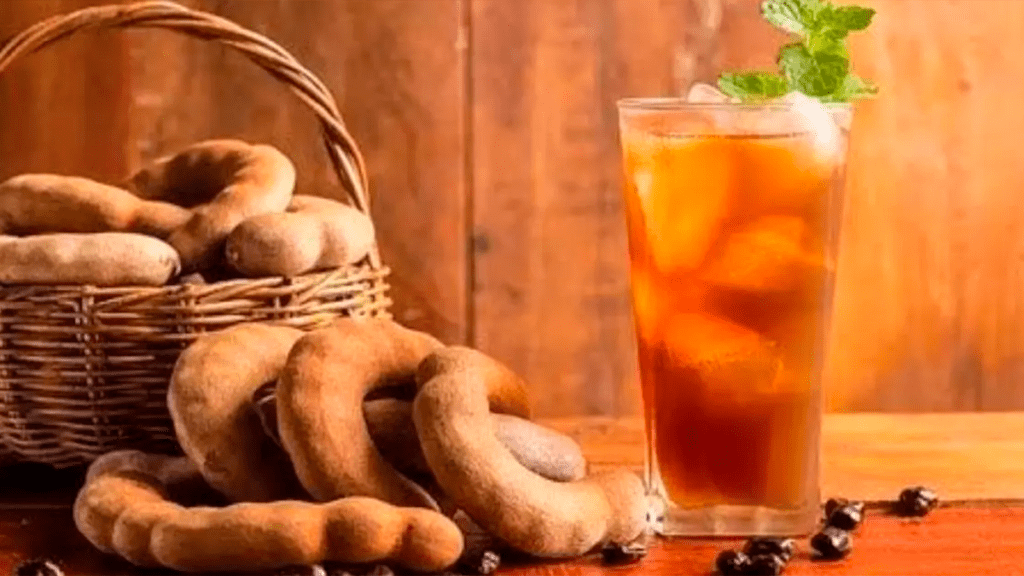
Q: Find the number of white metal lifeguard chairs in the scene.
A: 0